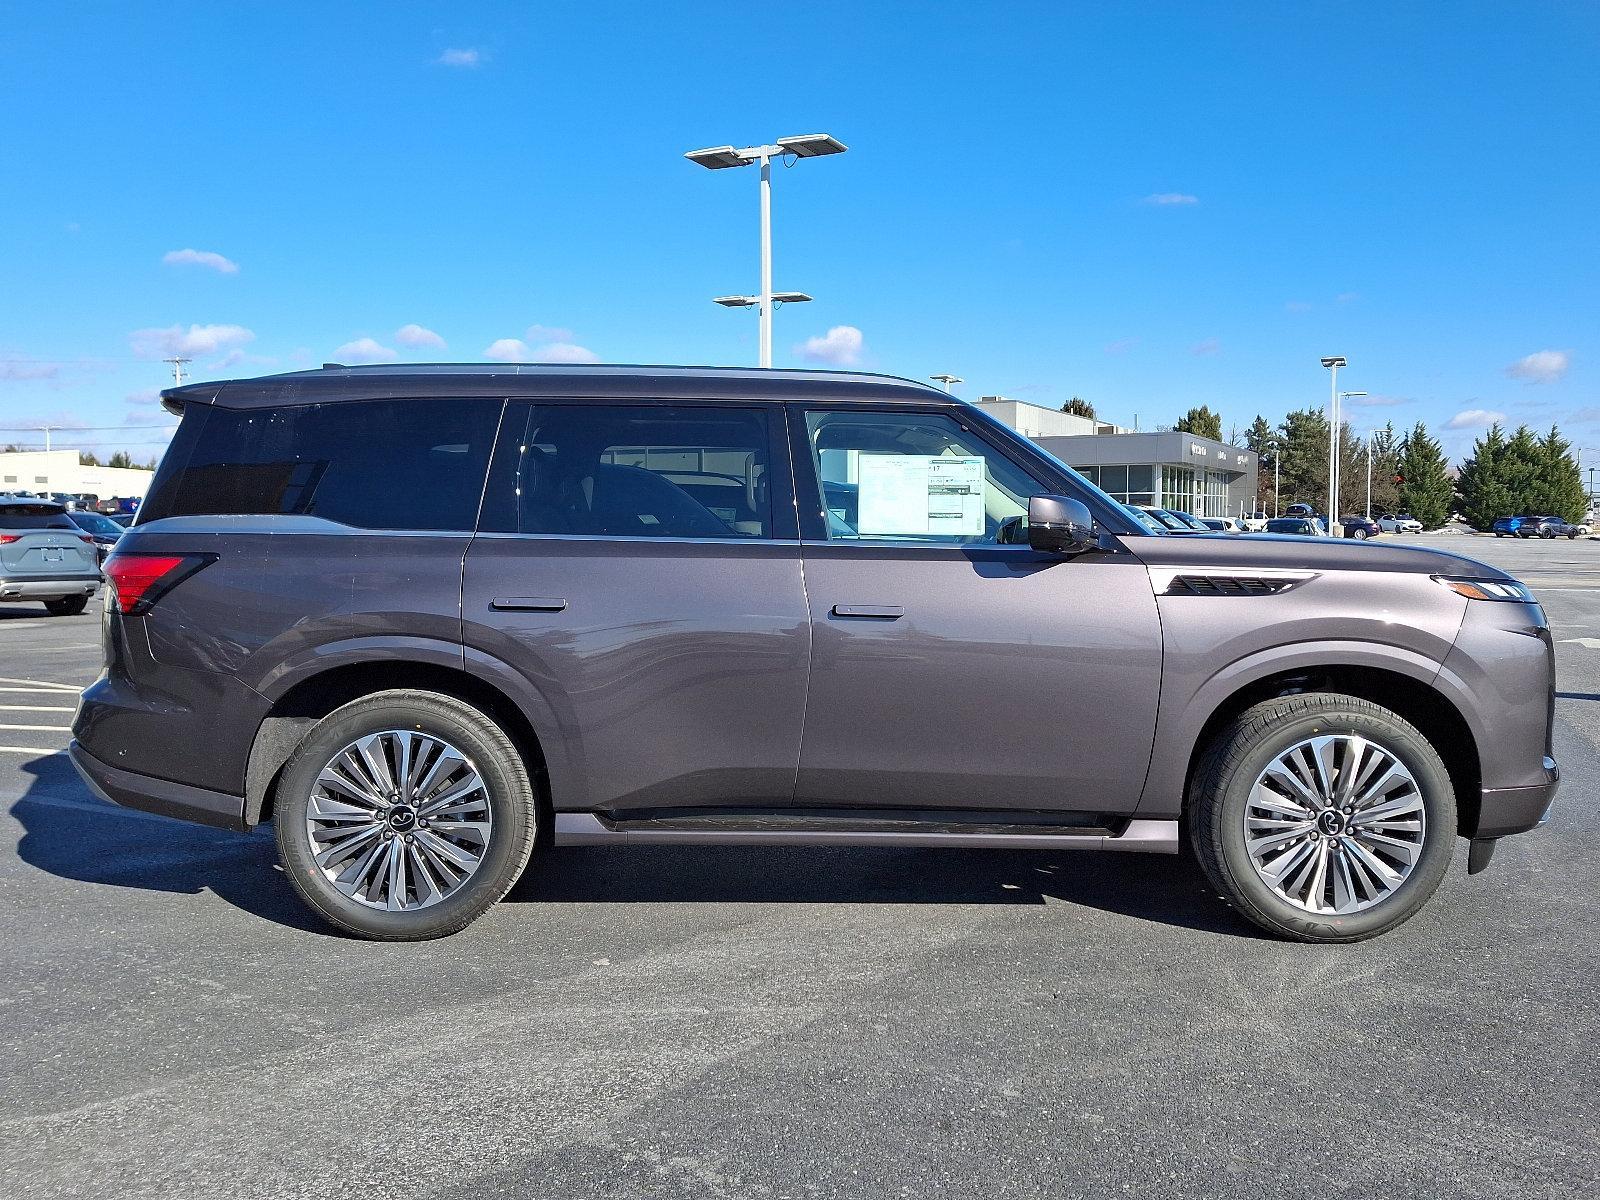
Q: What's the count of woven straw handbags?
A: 0